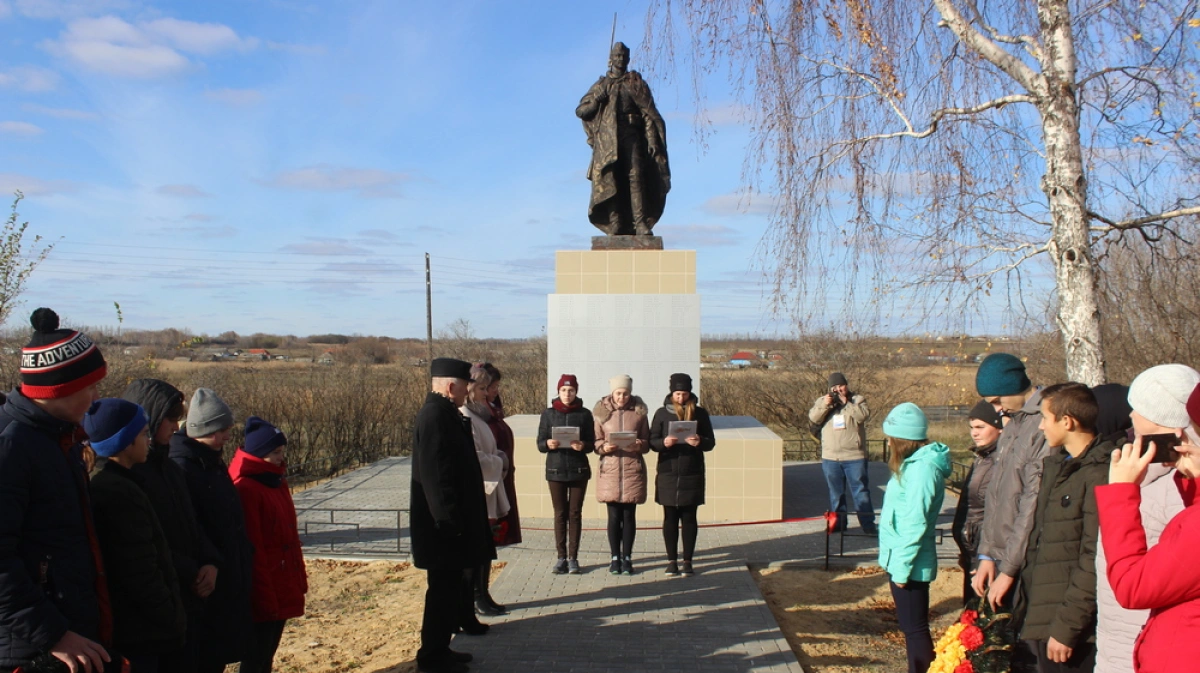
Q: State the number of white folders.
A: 3